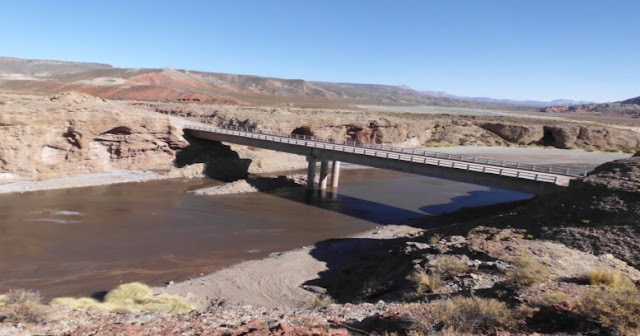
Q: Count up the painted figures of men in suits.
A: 0